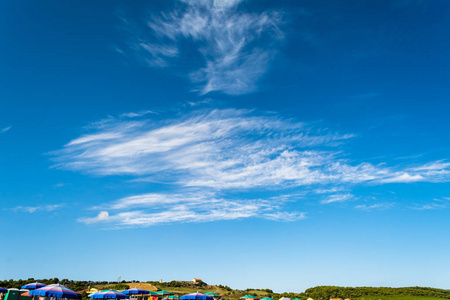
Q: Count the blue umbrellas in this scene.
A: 6